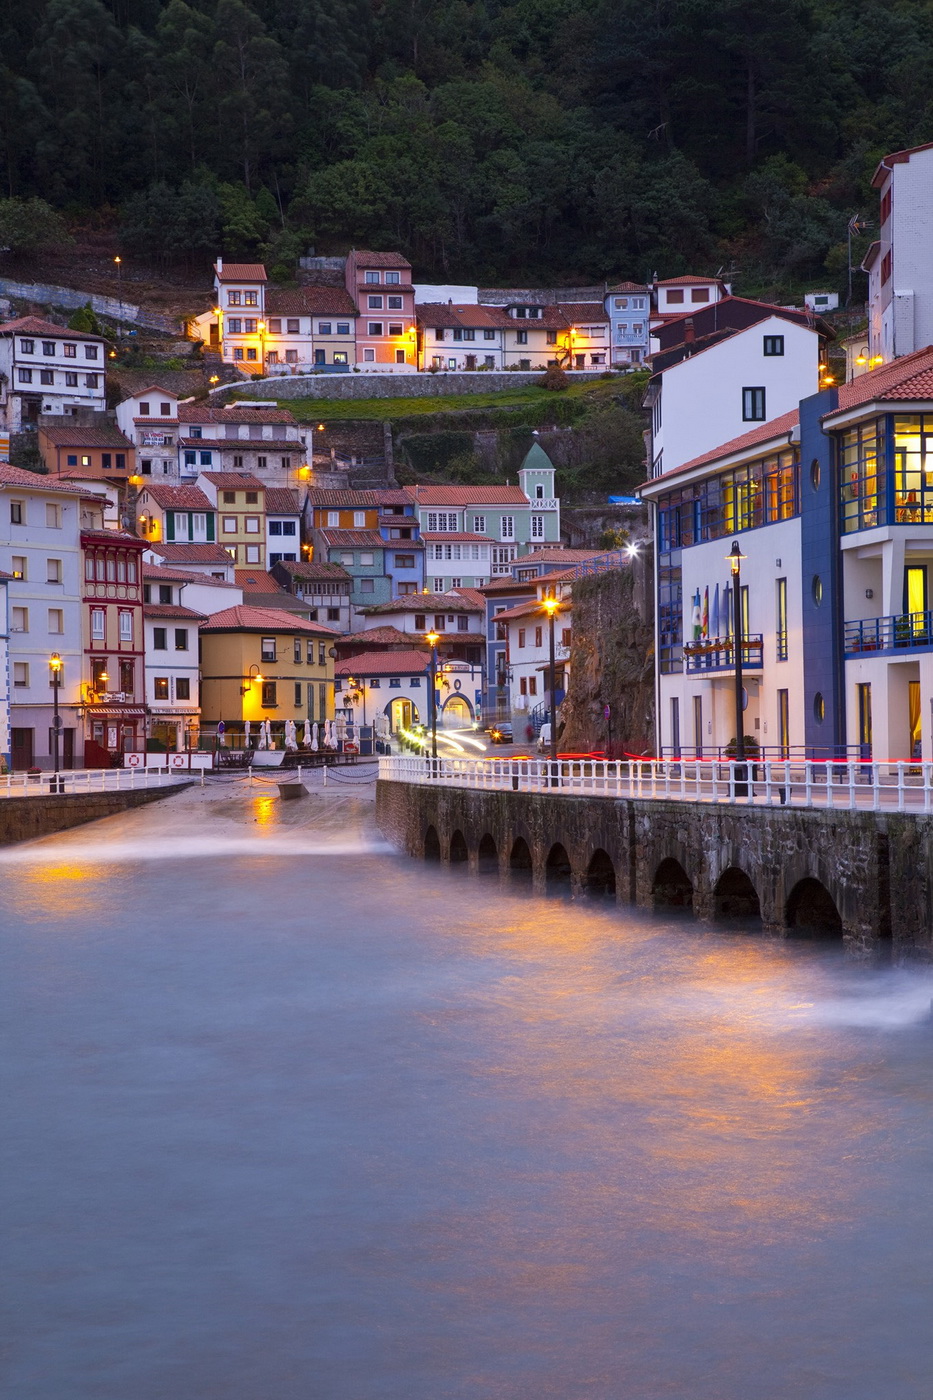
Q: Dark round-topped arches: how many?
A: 9